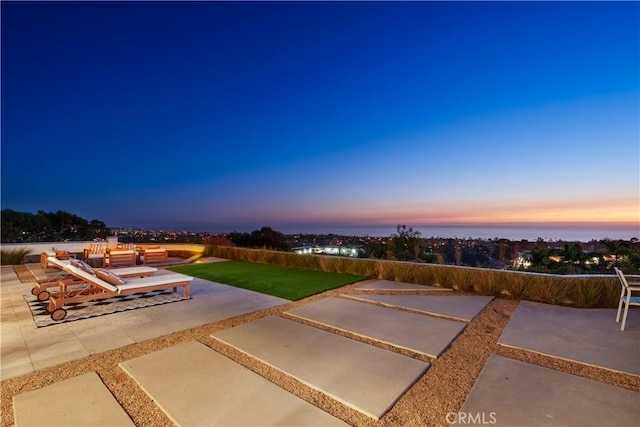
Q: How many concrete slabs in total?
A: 8